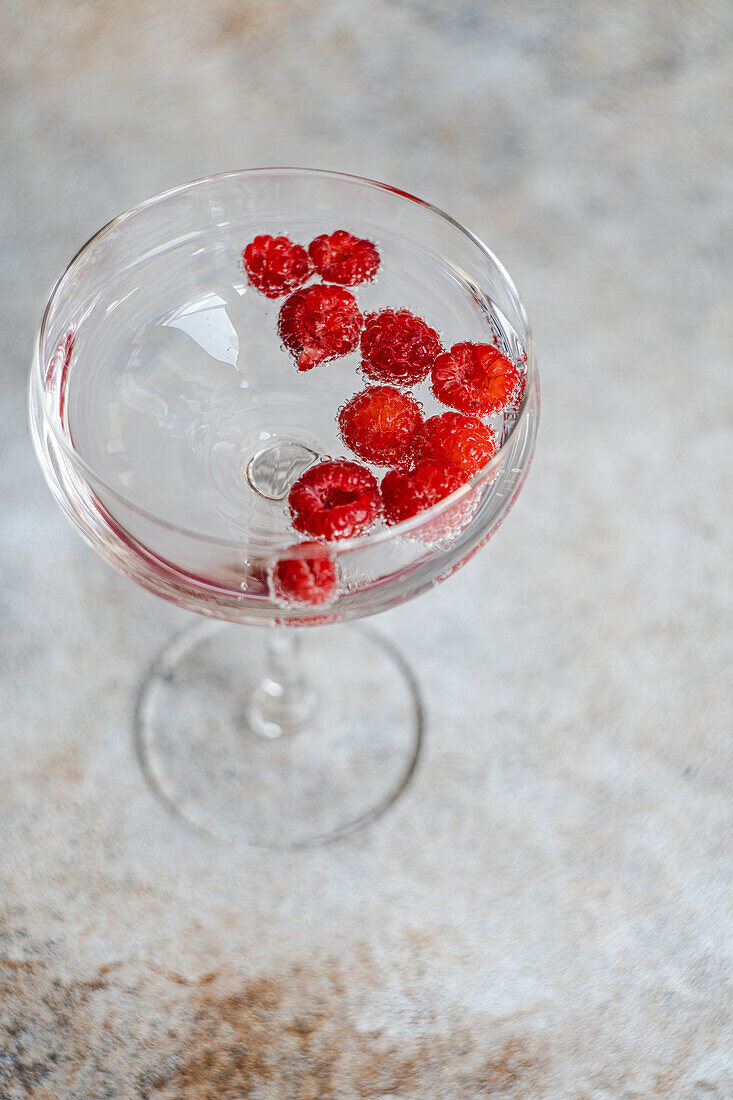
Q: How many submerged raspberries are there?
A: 10